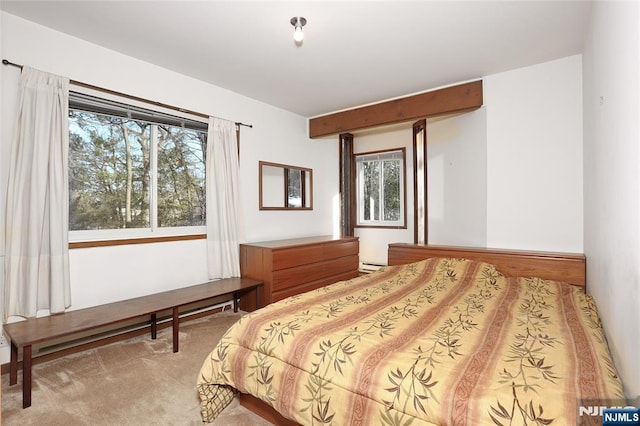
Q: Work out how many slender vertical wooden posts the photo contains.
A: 2